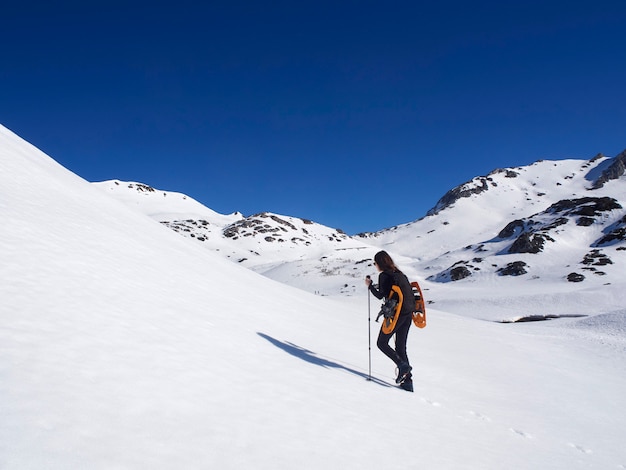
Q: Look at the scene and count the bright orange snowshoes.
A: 2